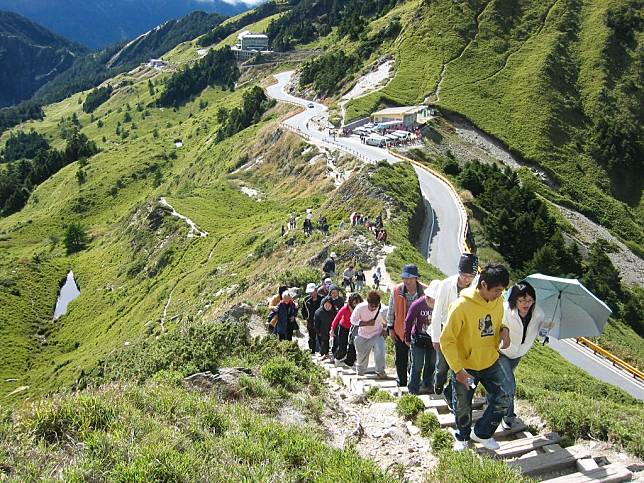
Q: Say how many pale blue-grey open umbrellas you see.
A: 1